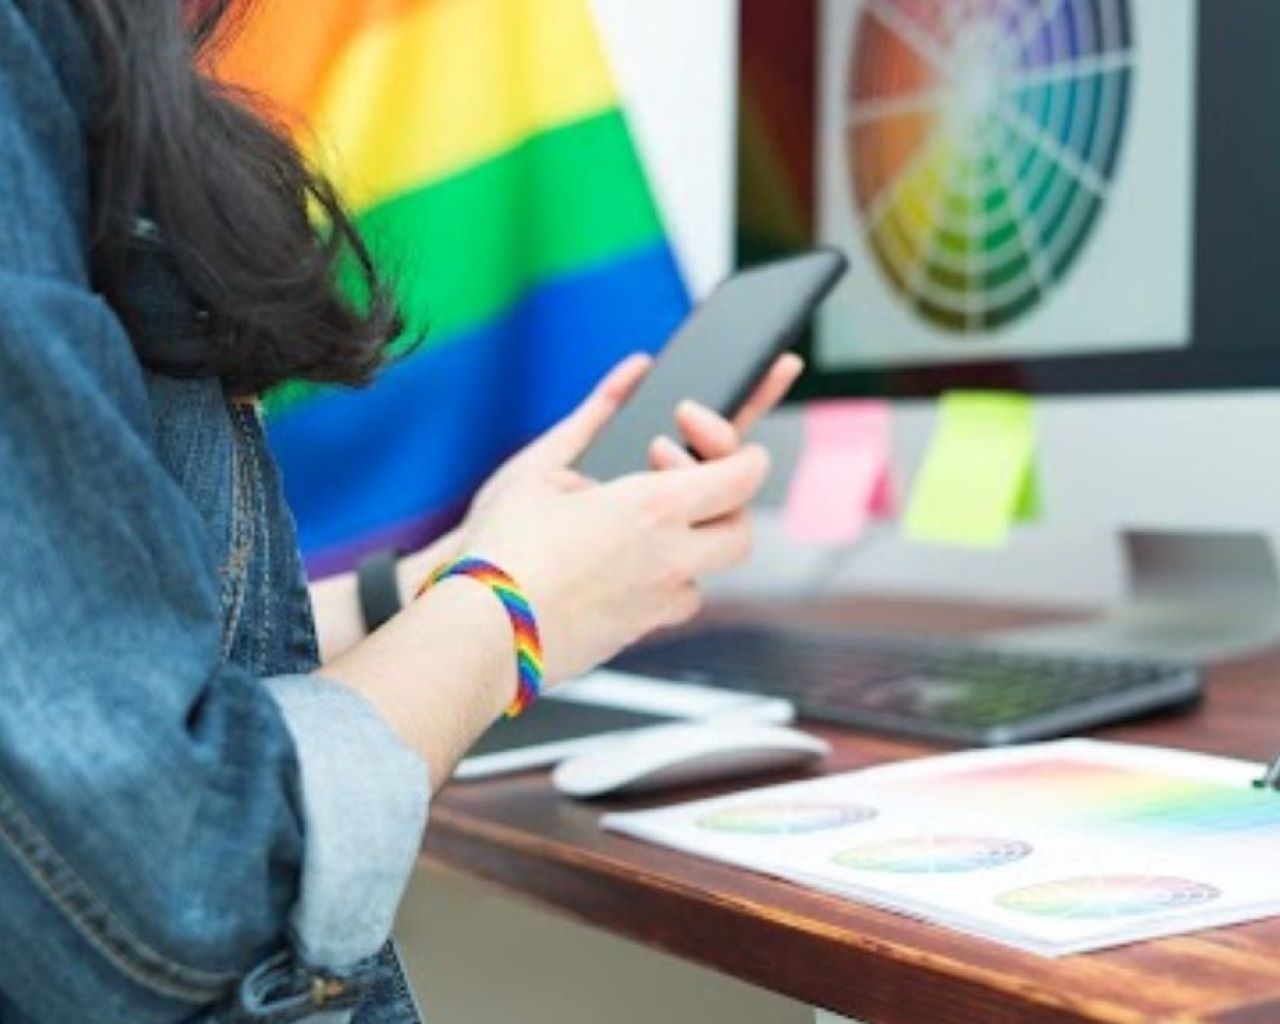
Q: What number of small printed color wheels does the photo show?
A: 3